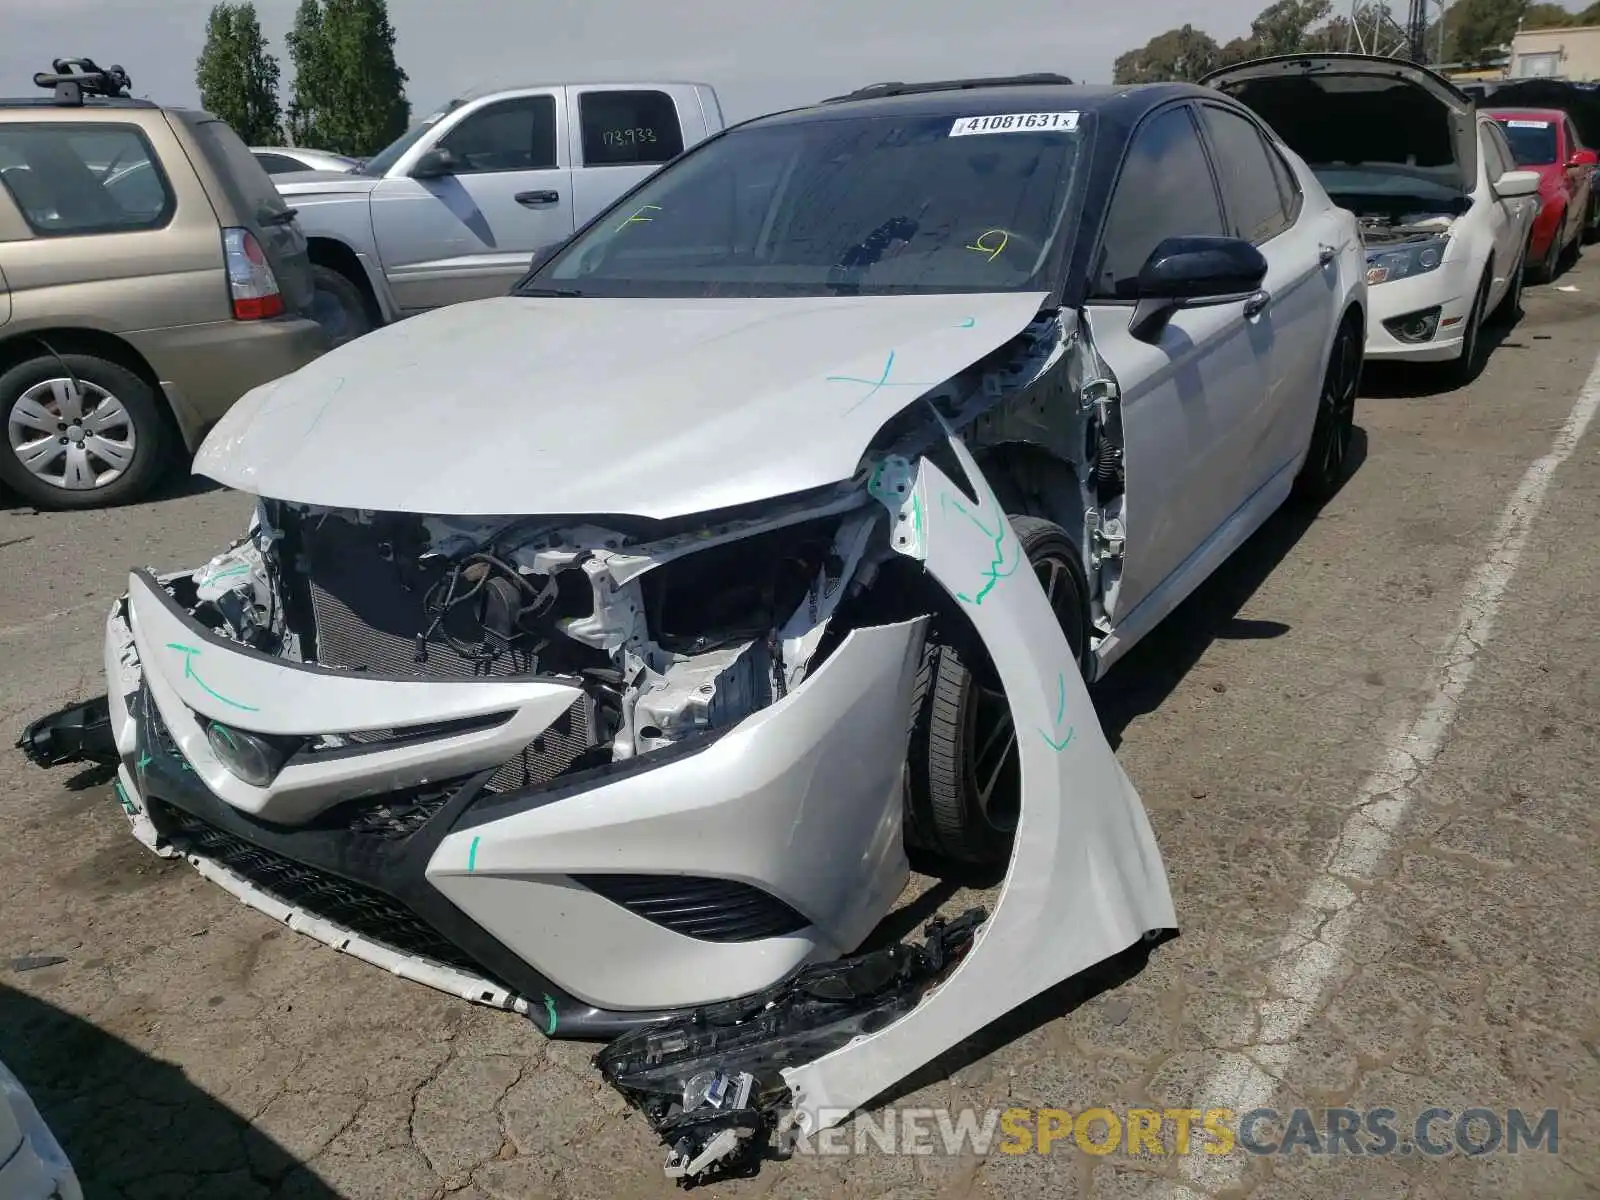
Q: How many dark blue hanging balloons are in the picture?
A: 0